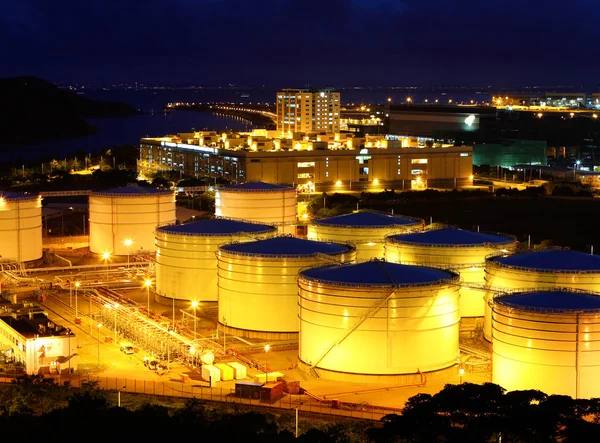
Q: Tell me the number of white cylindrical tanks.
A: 10